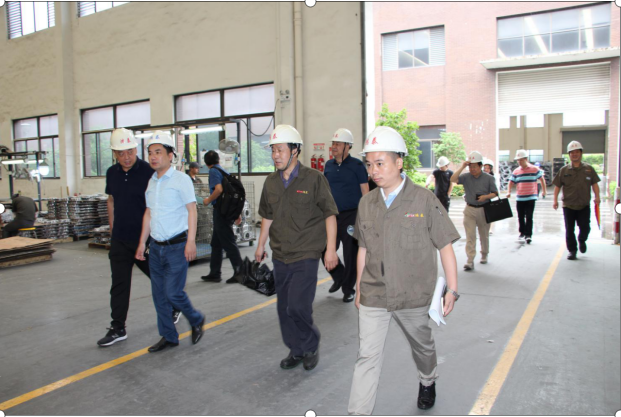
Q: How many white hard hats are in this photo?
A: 10